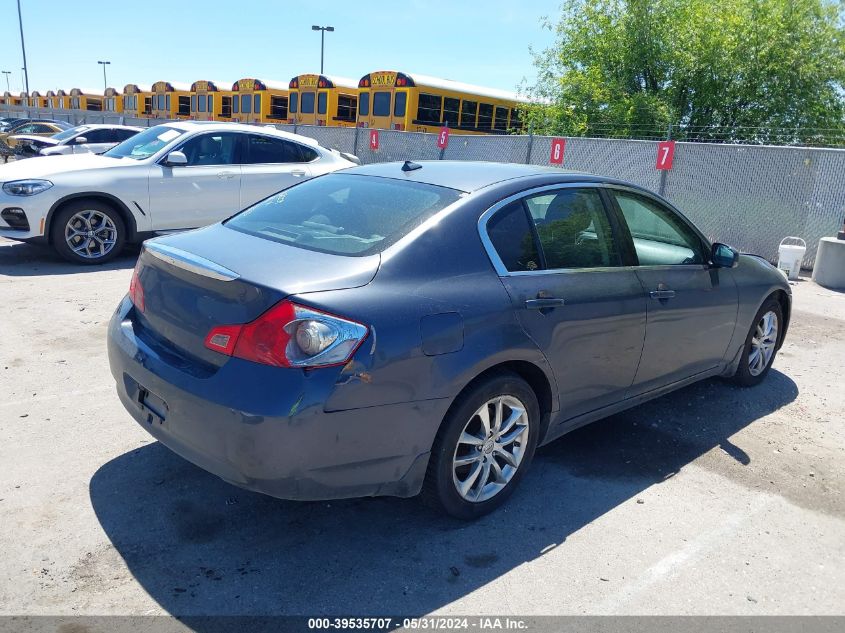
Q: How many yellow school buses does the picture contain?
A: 13